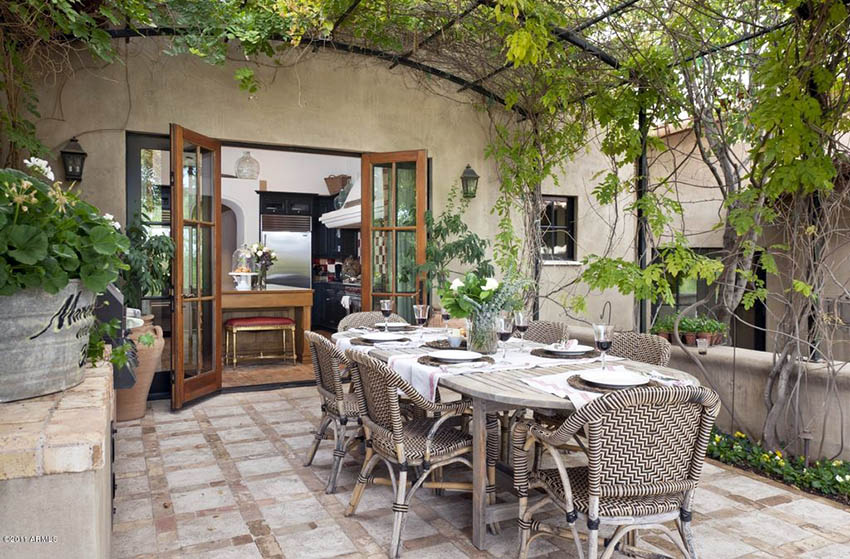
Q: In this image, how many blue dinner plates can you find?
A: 0